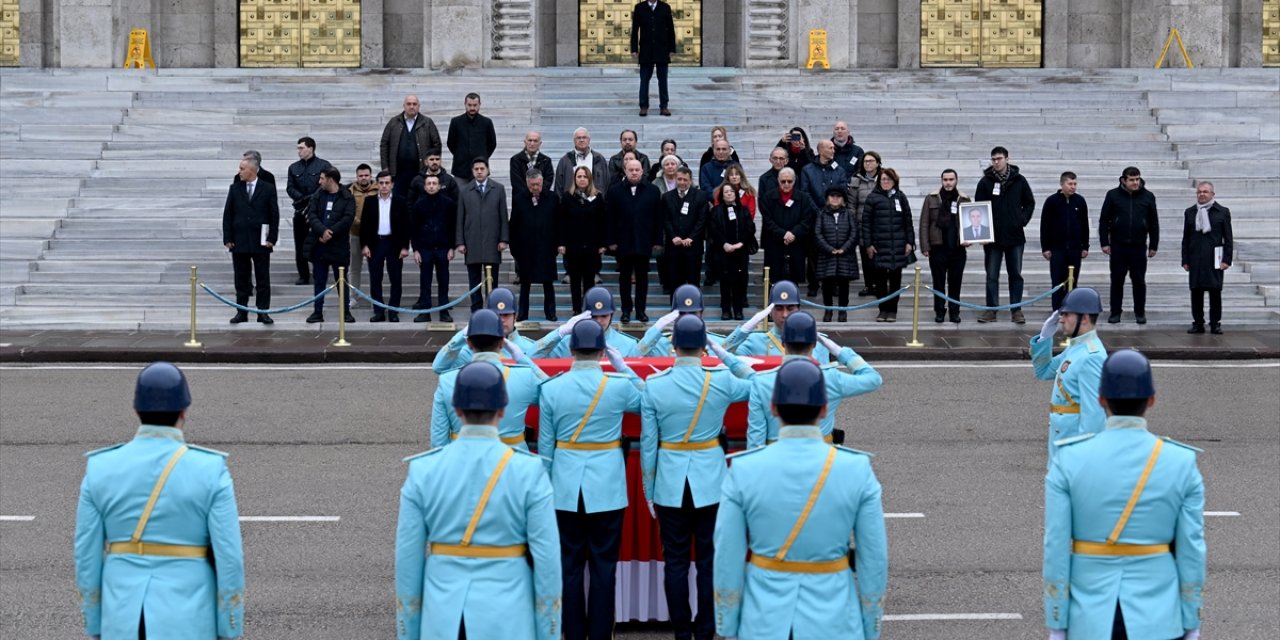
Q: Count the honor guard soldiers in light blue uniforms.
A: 13